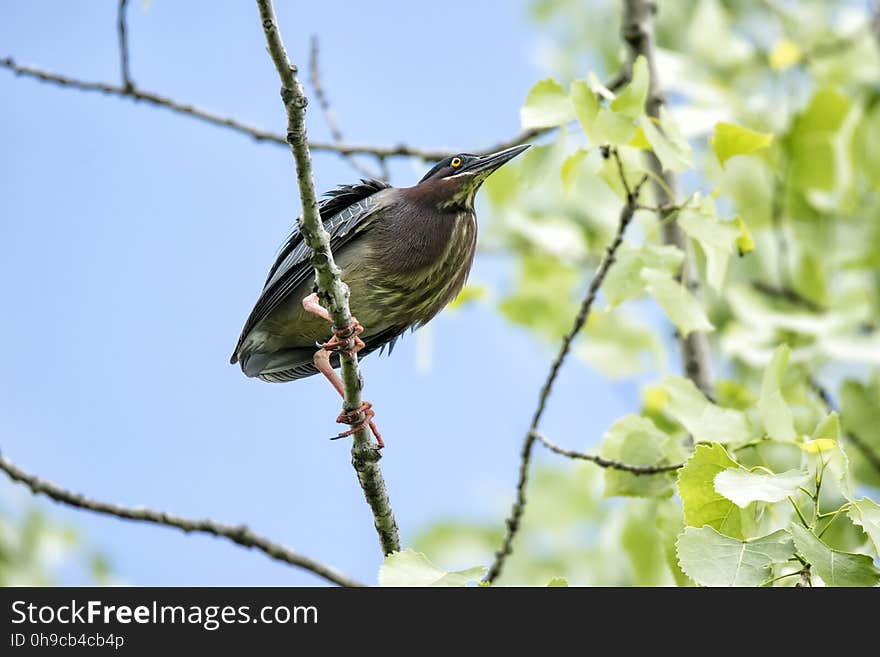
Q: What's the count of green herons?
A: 1